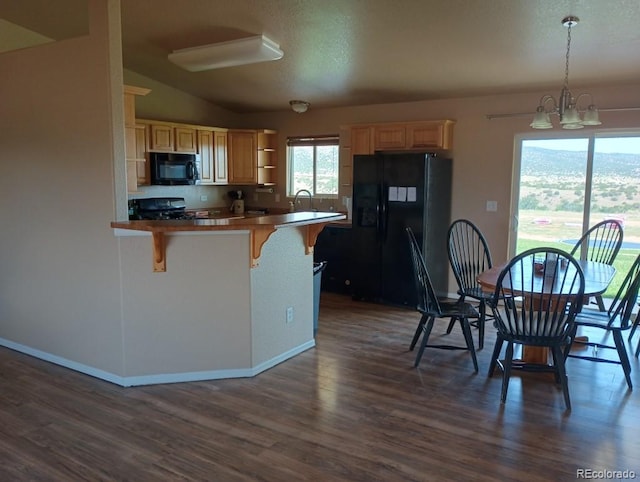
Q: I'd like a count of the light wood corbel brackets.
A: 3